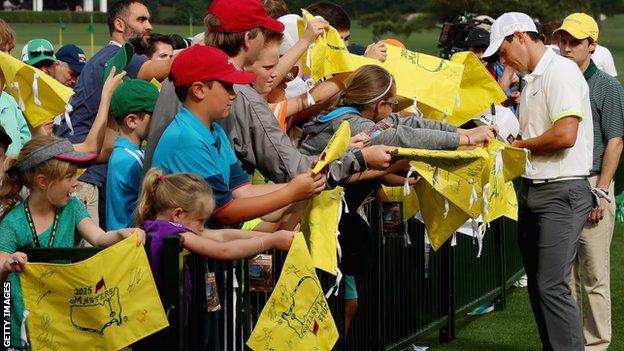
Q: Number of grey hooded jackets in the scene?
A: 1